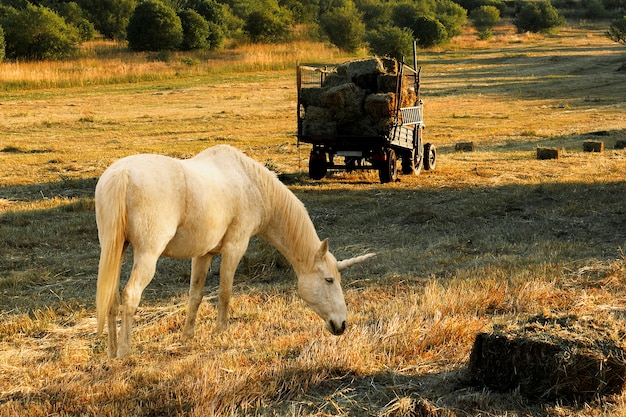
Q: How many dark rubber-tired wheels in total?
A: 4